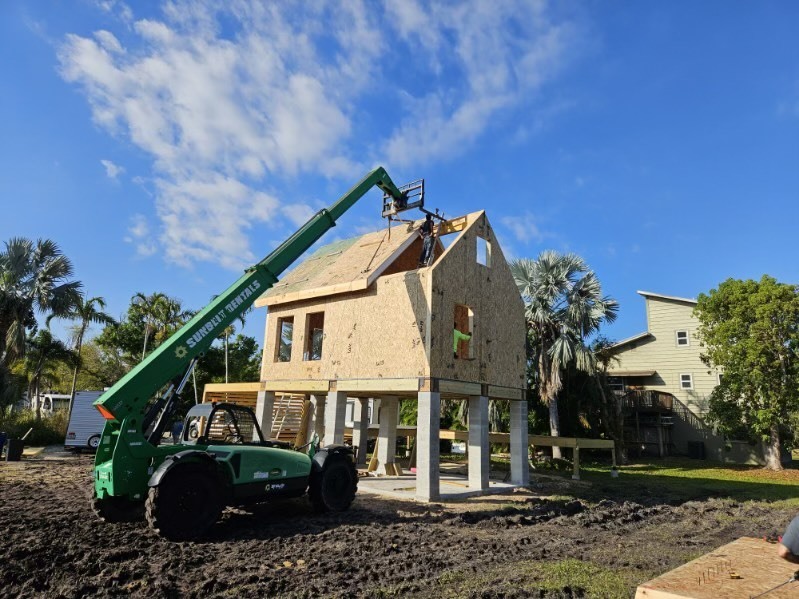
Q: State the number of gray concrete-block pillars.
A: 8